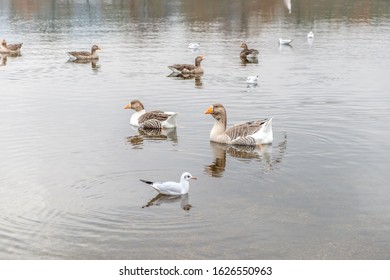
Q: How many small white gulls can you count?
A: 5